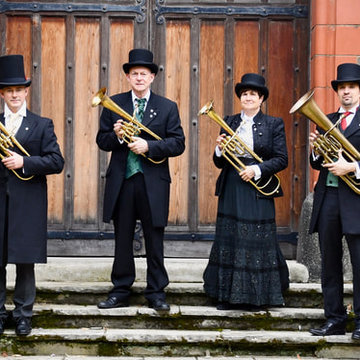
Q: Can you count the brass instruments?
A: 4